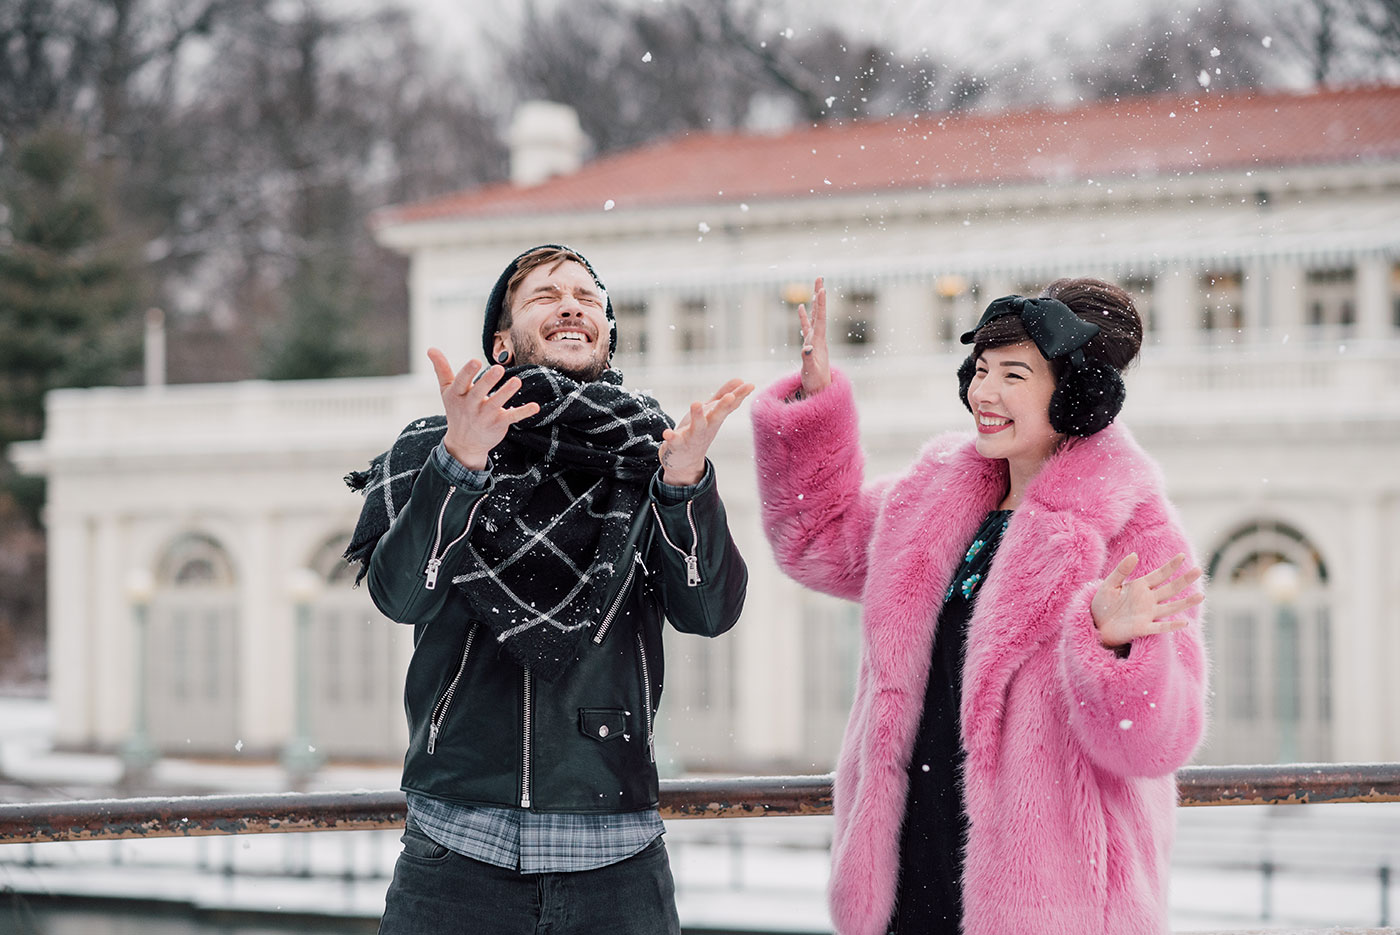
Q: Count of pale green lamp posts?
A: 3